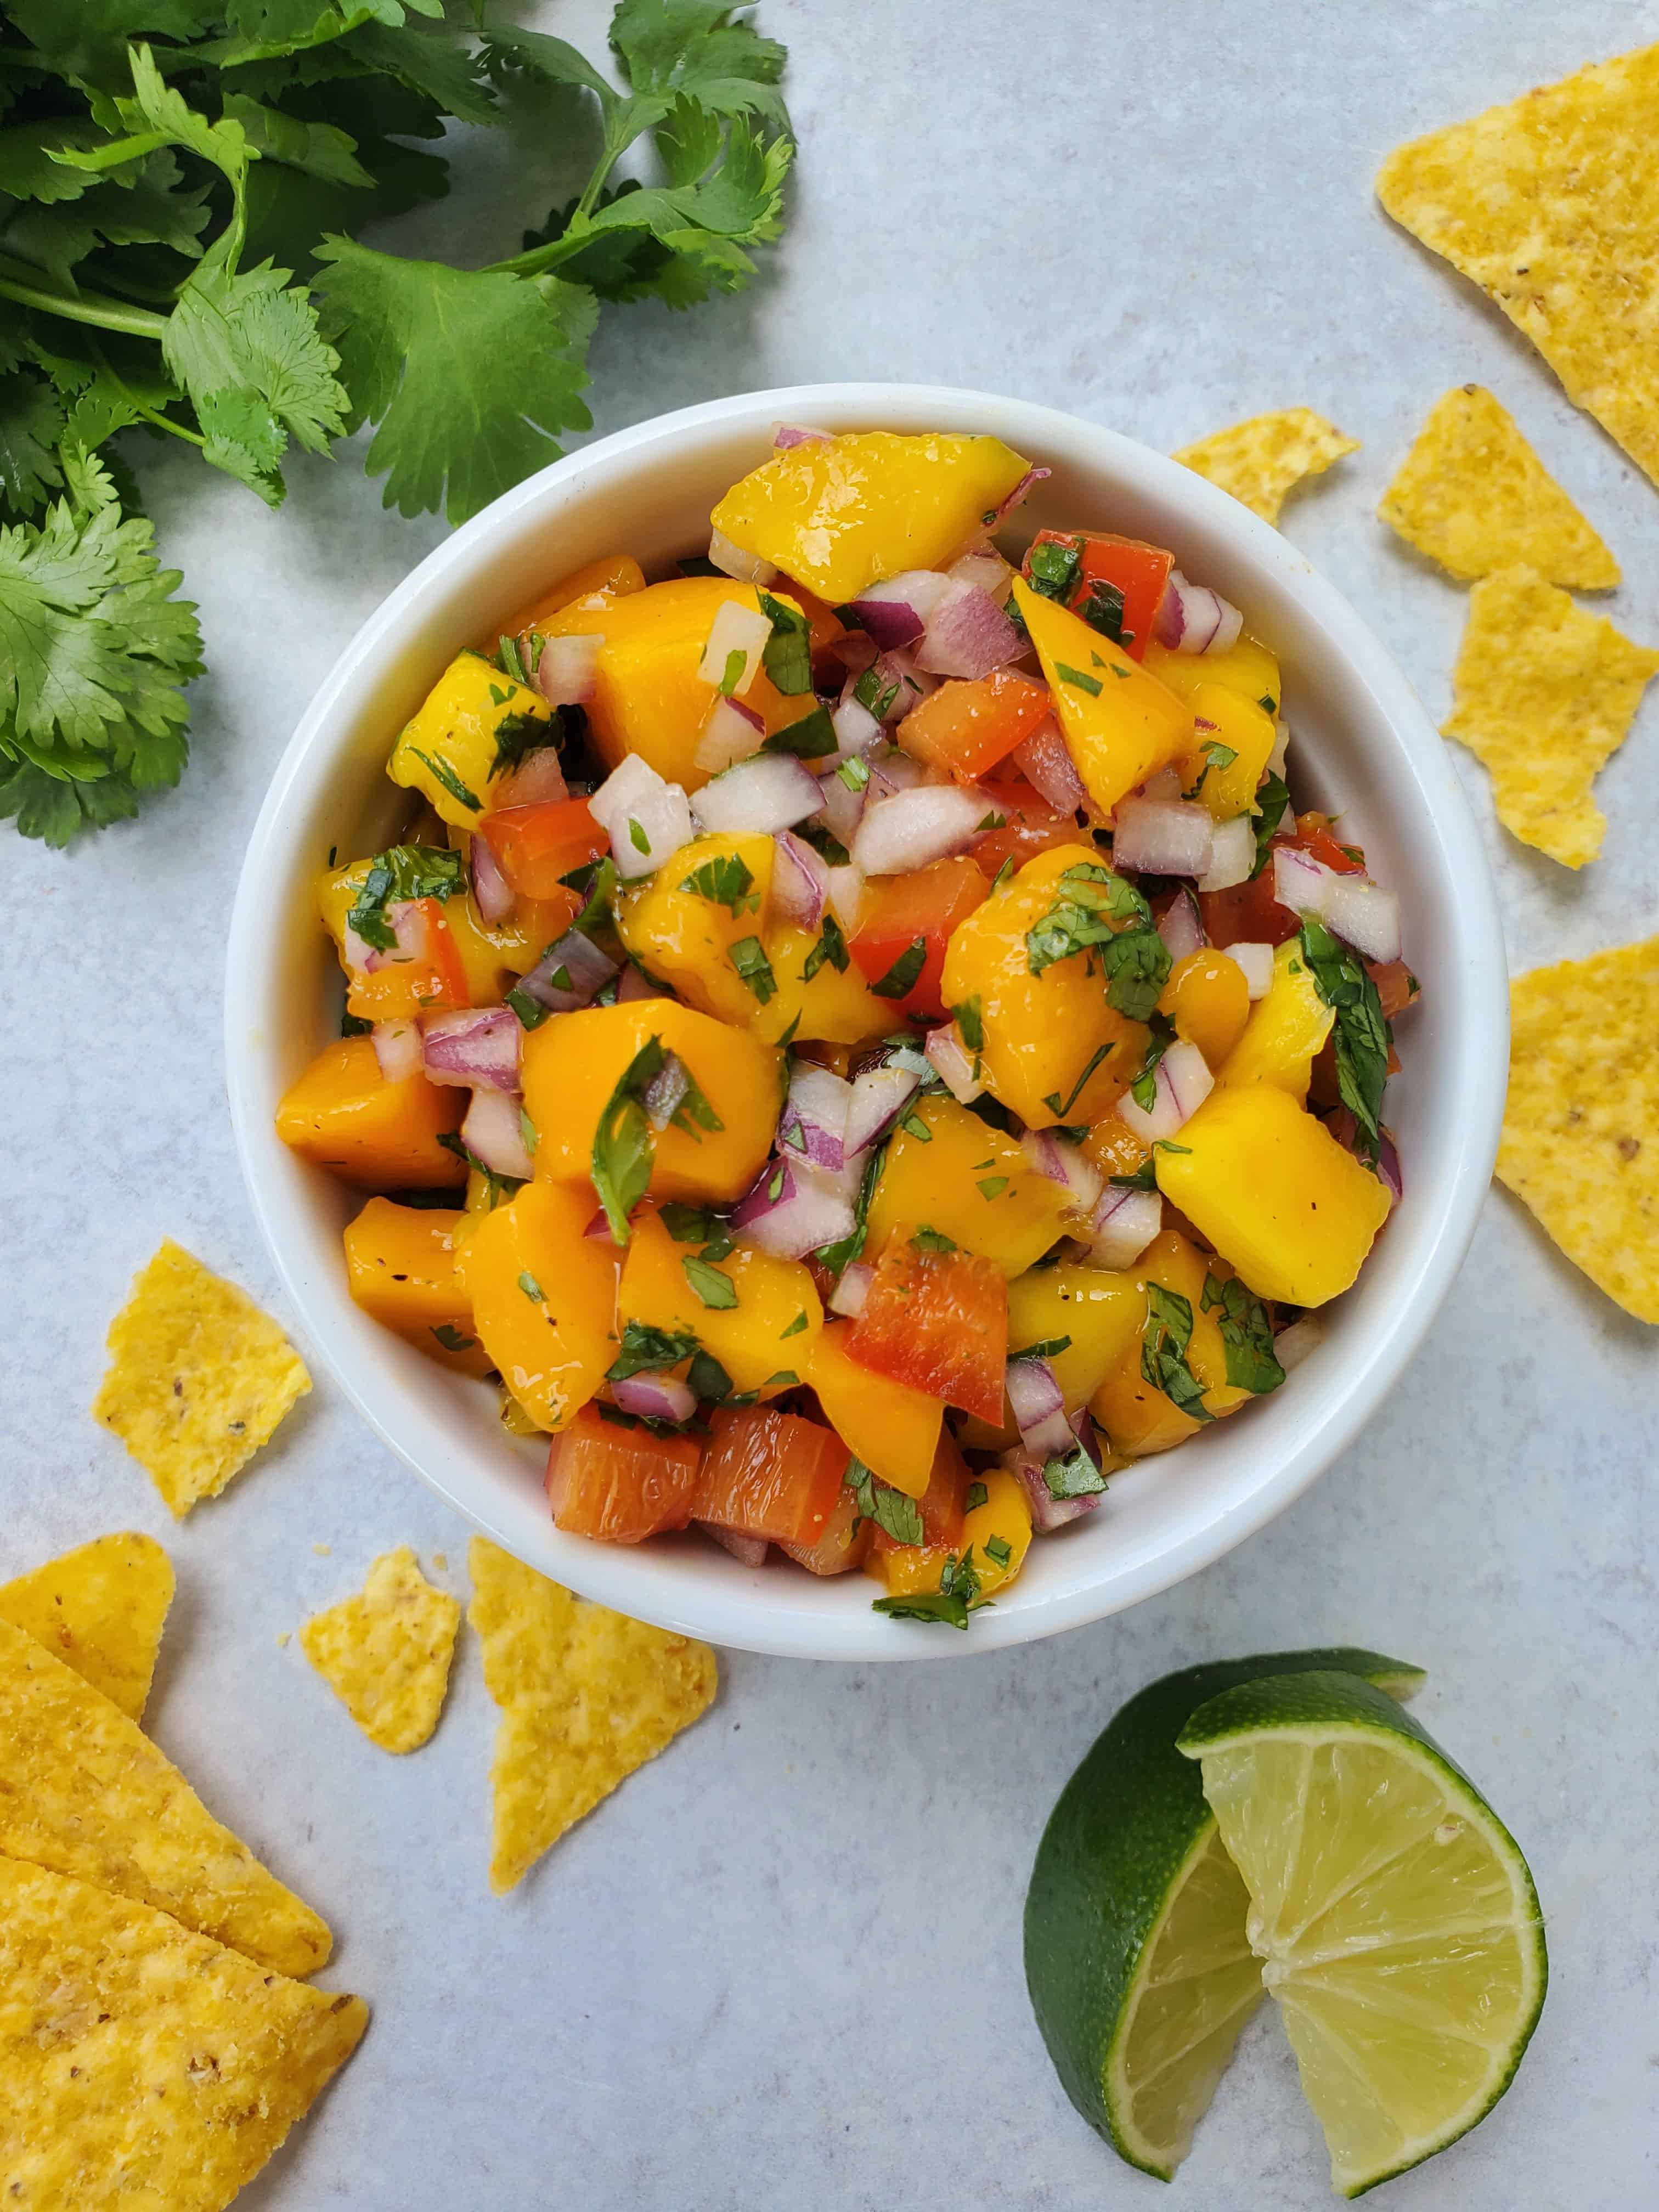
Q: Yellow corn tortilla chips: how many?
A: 11